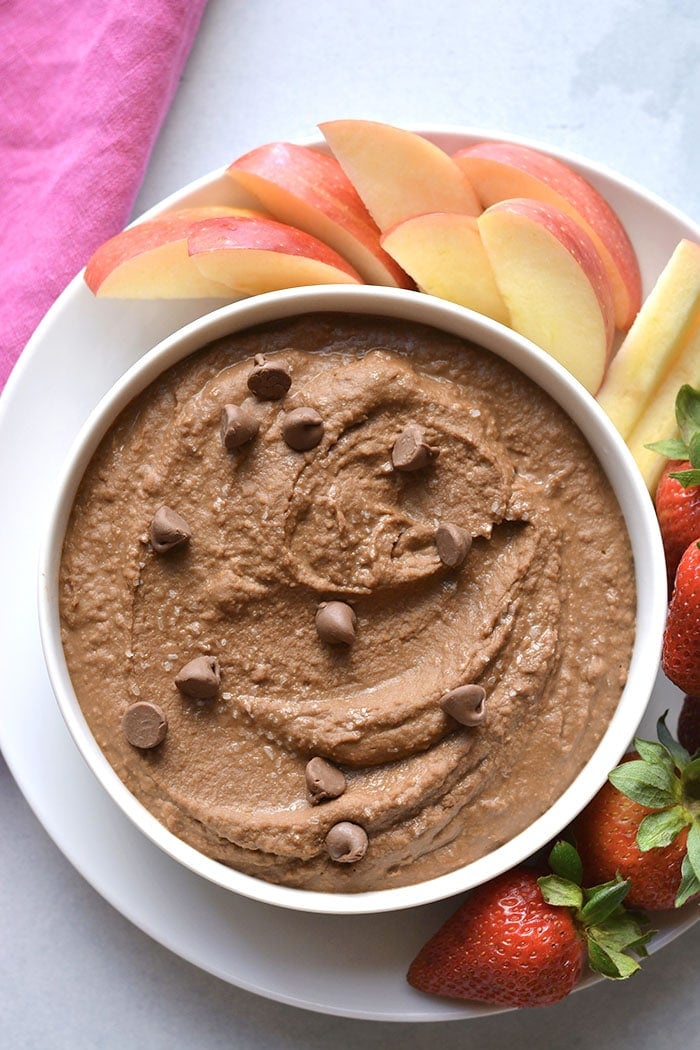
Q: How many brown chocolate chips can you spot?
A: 12